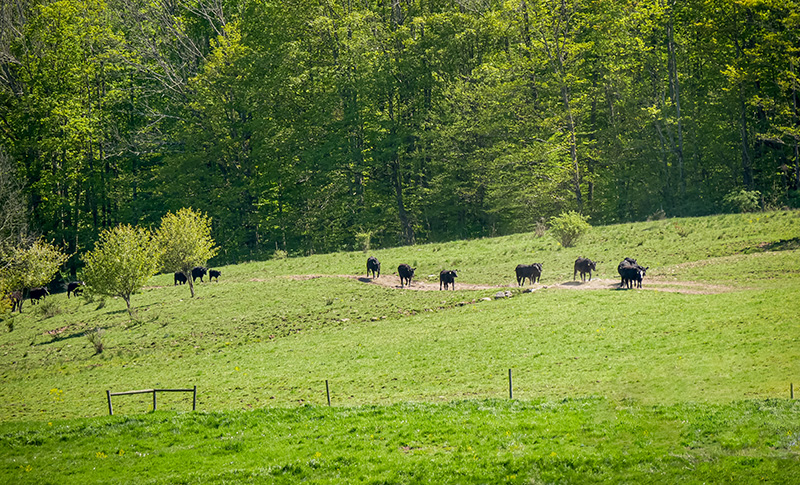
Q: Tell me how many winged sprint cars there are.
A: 0